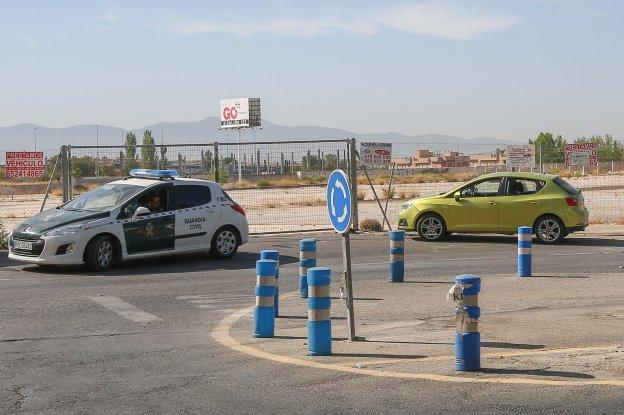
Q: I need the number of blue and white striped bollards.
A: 7